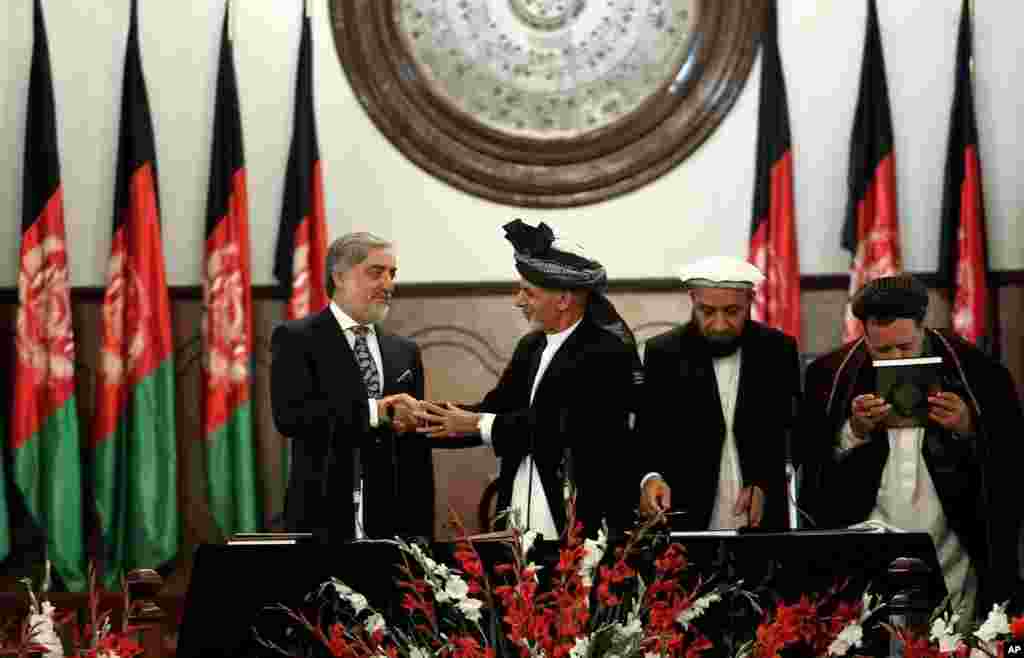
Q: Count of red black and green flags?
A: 7